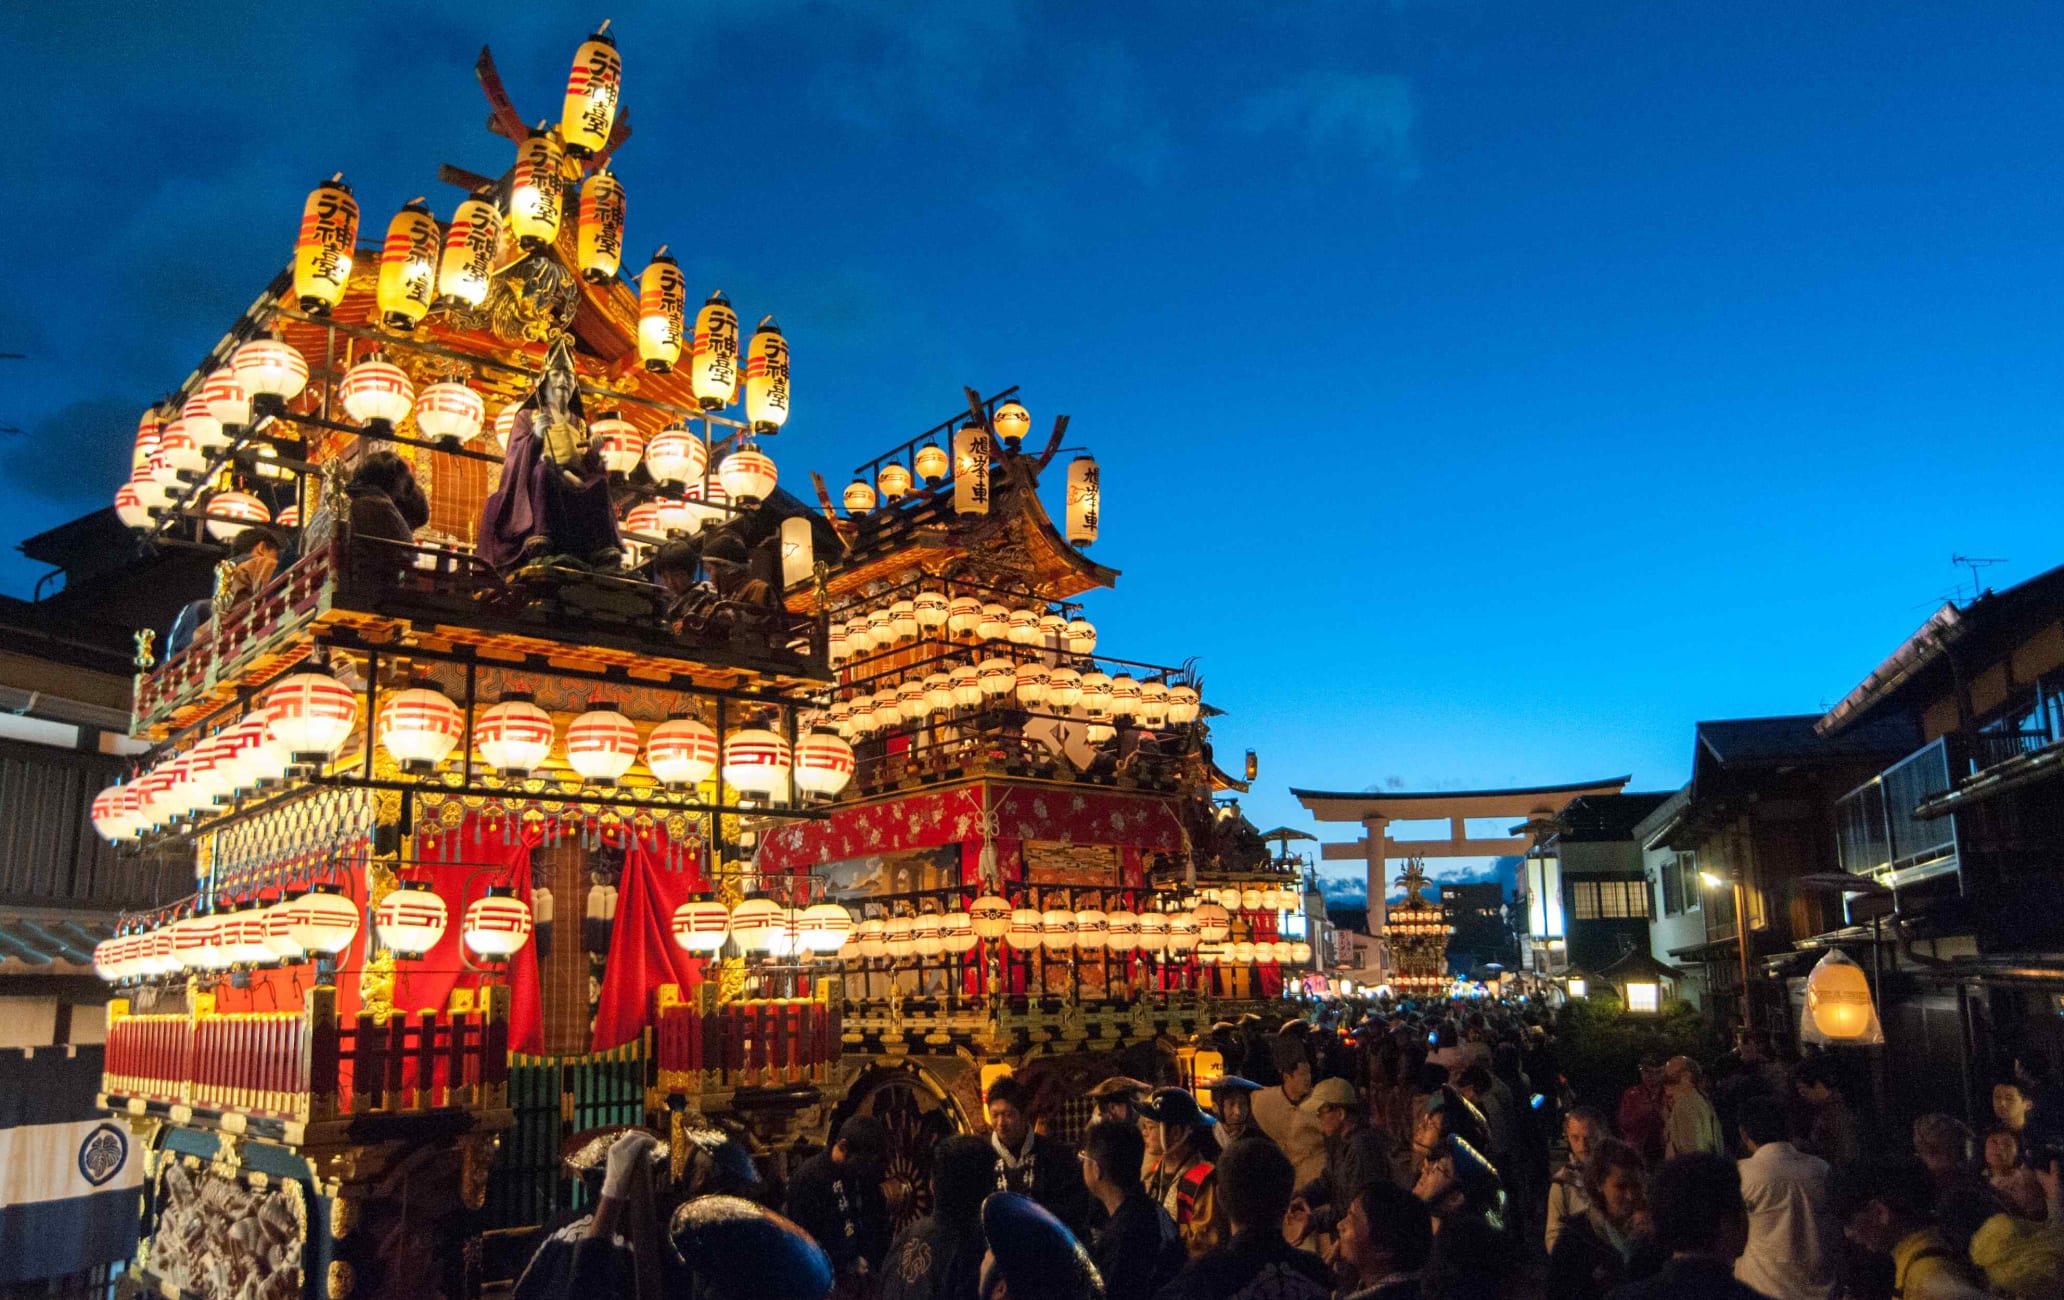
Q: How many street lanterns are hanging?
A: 1